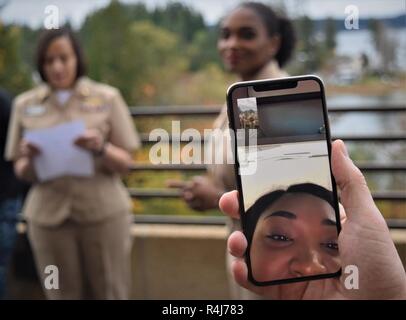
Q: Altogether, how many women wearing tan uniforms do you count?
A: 2